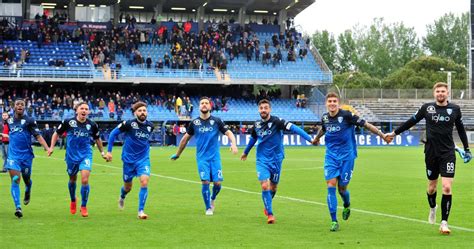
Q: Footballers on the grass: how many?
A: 7